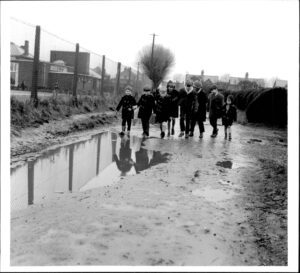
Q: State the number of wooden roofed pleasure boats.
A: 0